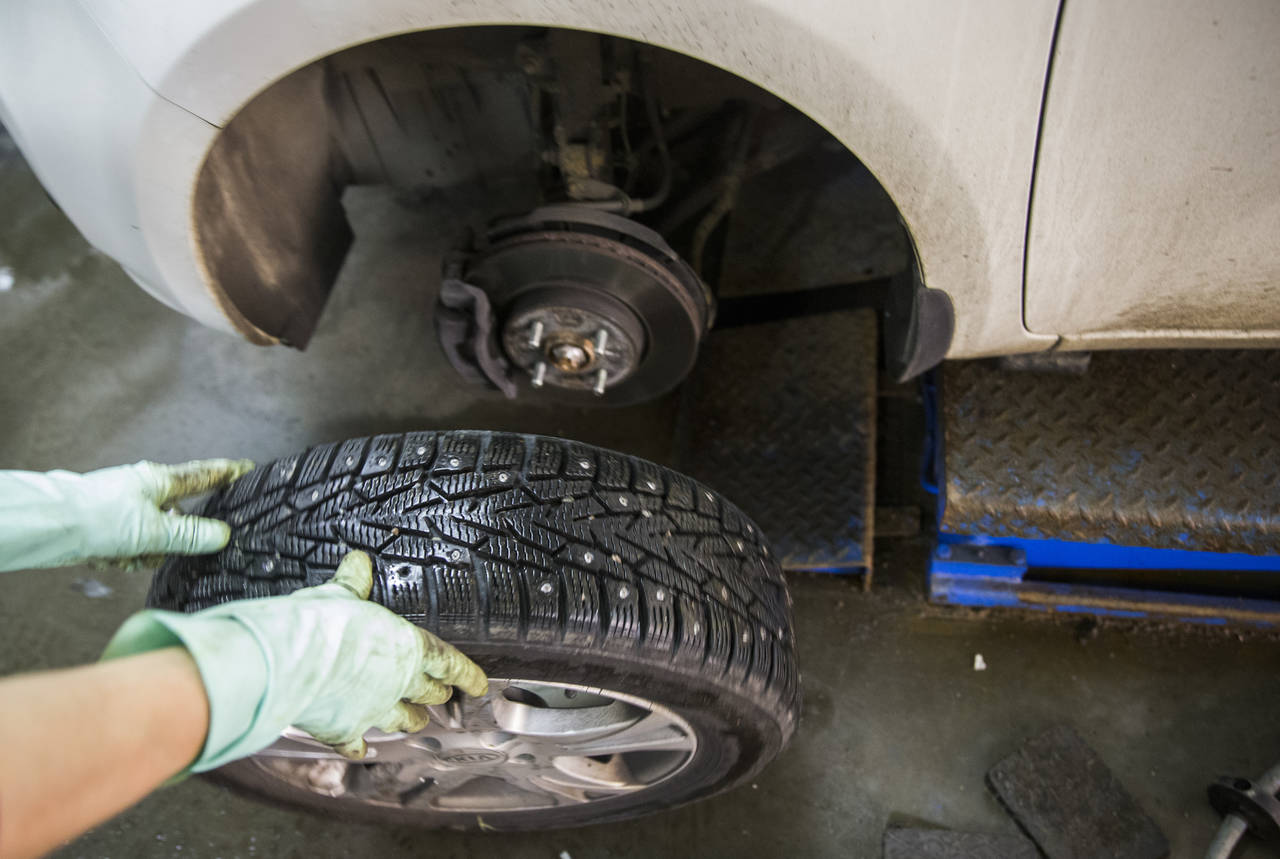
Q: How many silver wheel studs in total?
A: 4